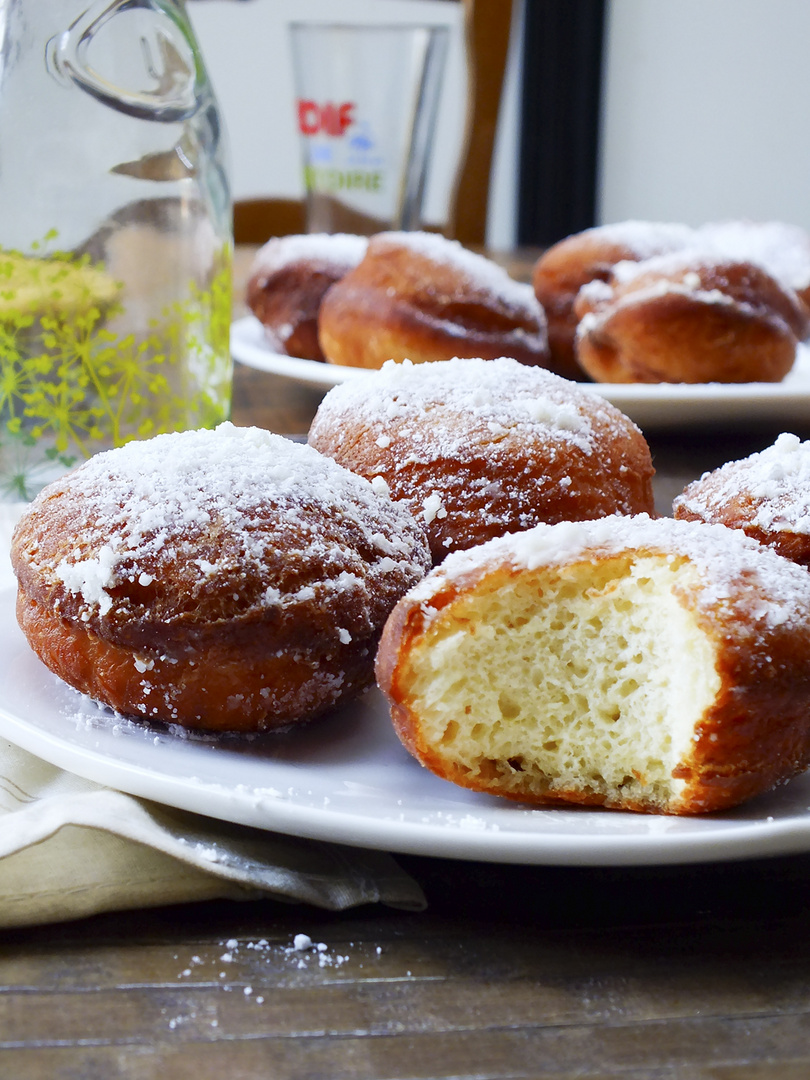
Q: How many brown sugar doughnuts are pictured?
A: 9